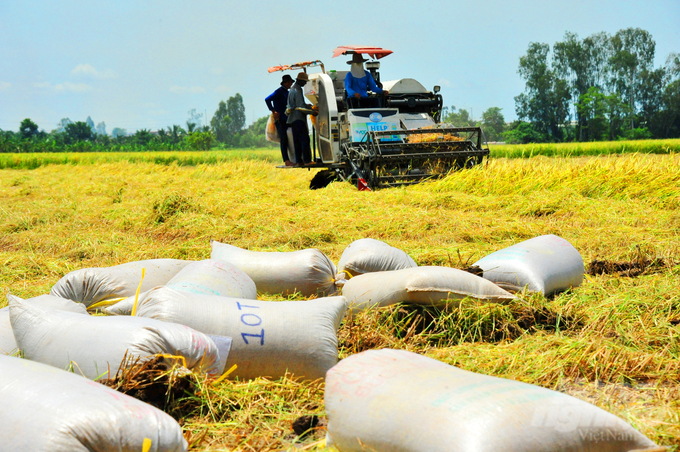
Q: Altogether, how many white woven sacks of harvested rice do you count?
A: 11